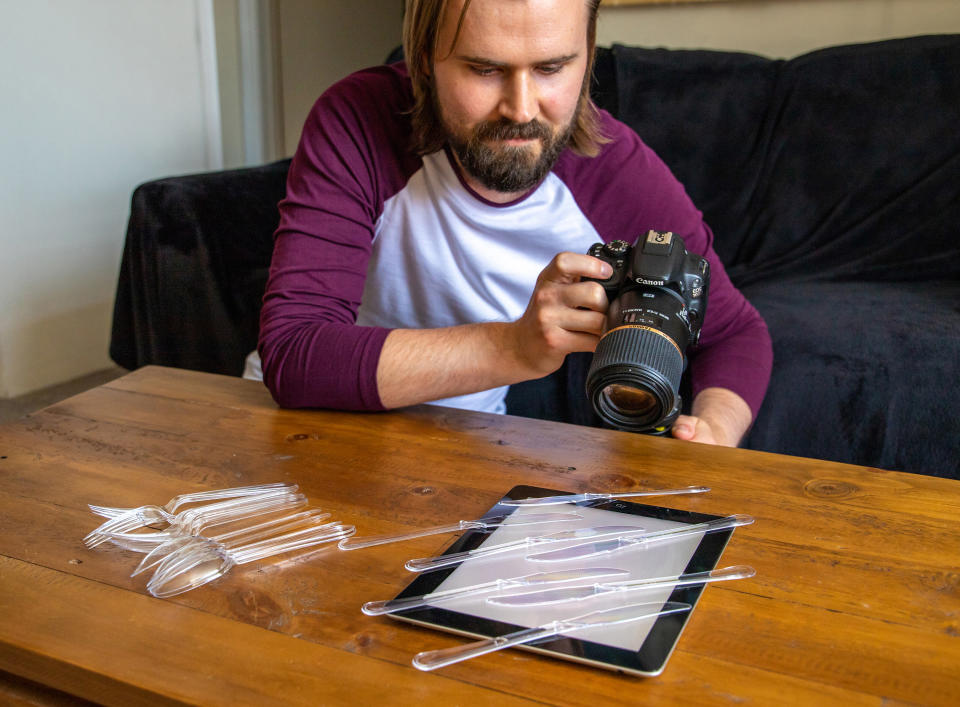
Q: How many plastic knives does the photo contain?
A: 7